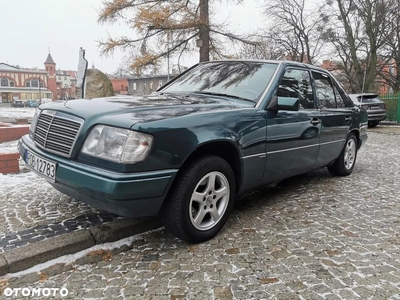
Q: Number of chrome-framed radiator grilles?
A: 1